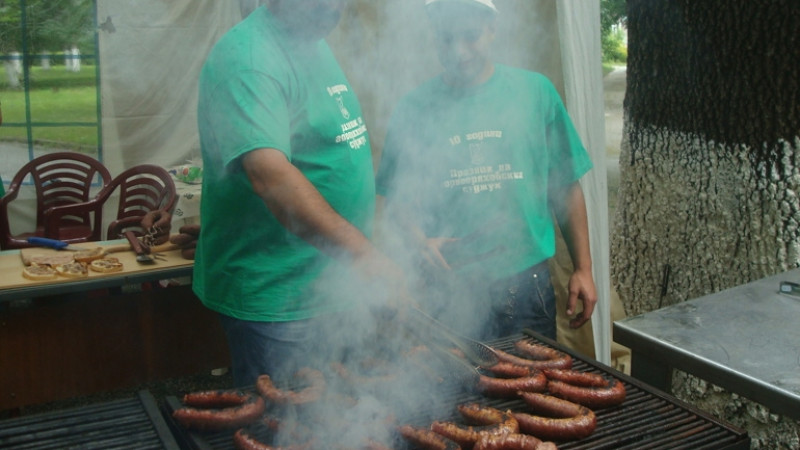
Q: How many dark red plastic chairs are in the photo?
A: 2